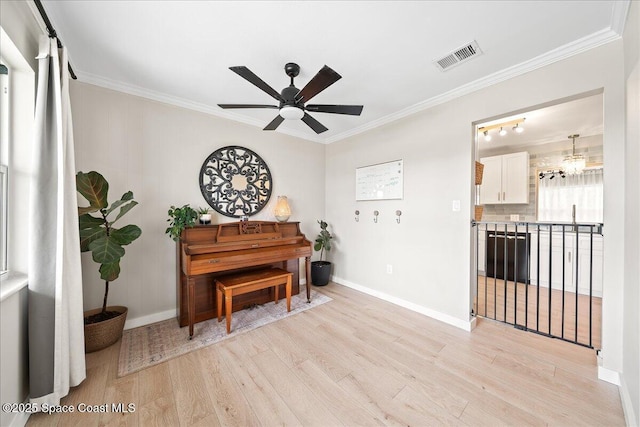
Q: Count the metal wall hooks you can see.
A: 3